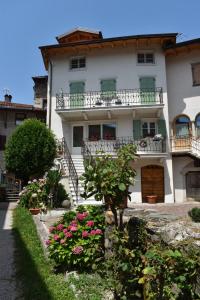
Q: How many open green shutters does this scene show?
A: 2